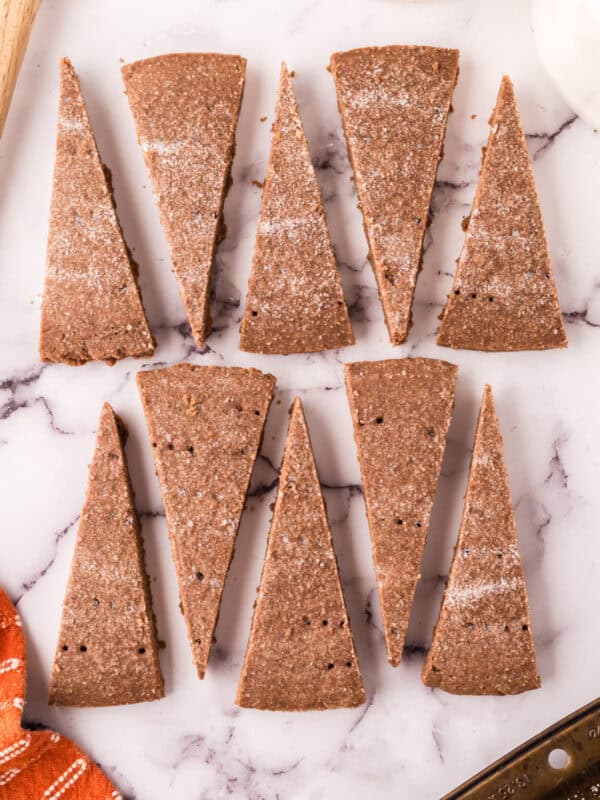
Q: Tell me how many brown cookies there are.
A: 10